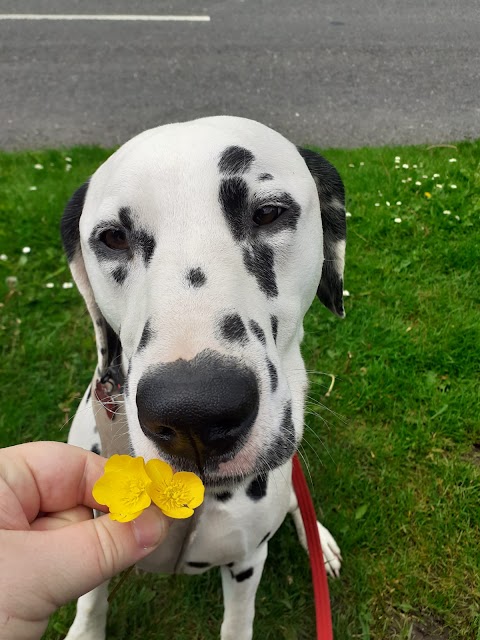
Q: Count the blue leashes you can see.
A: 0